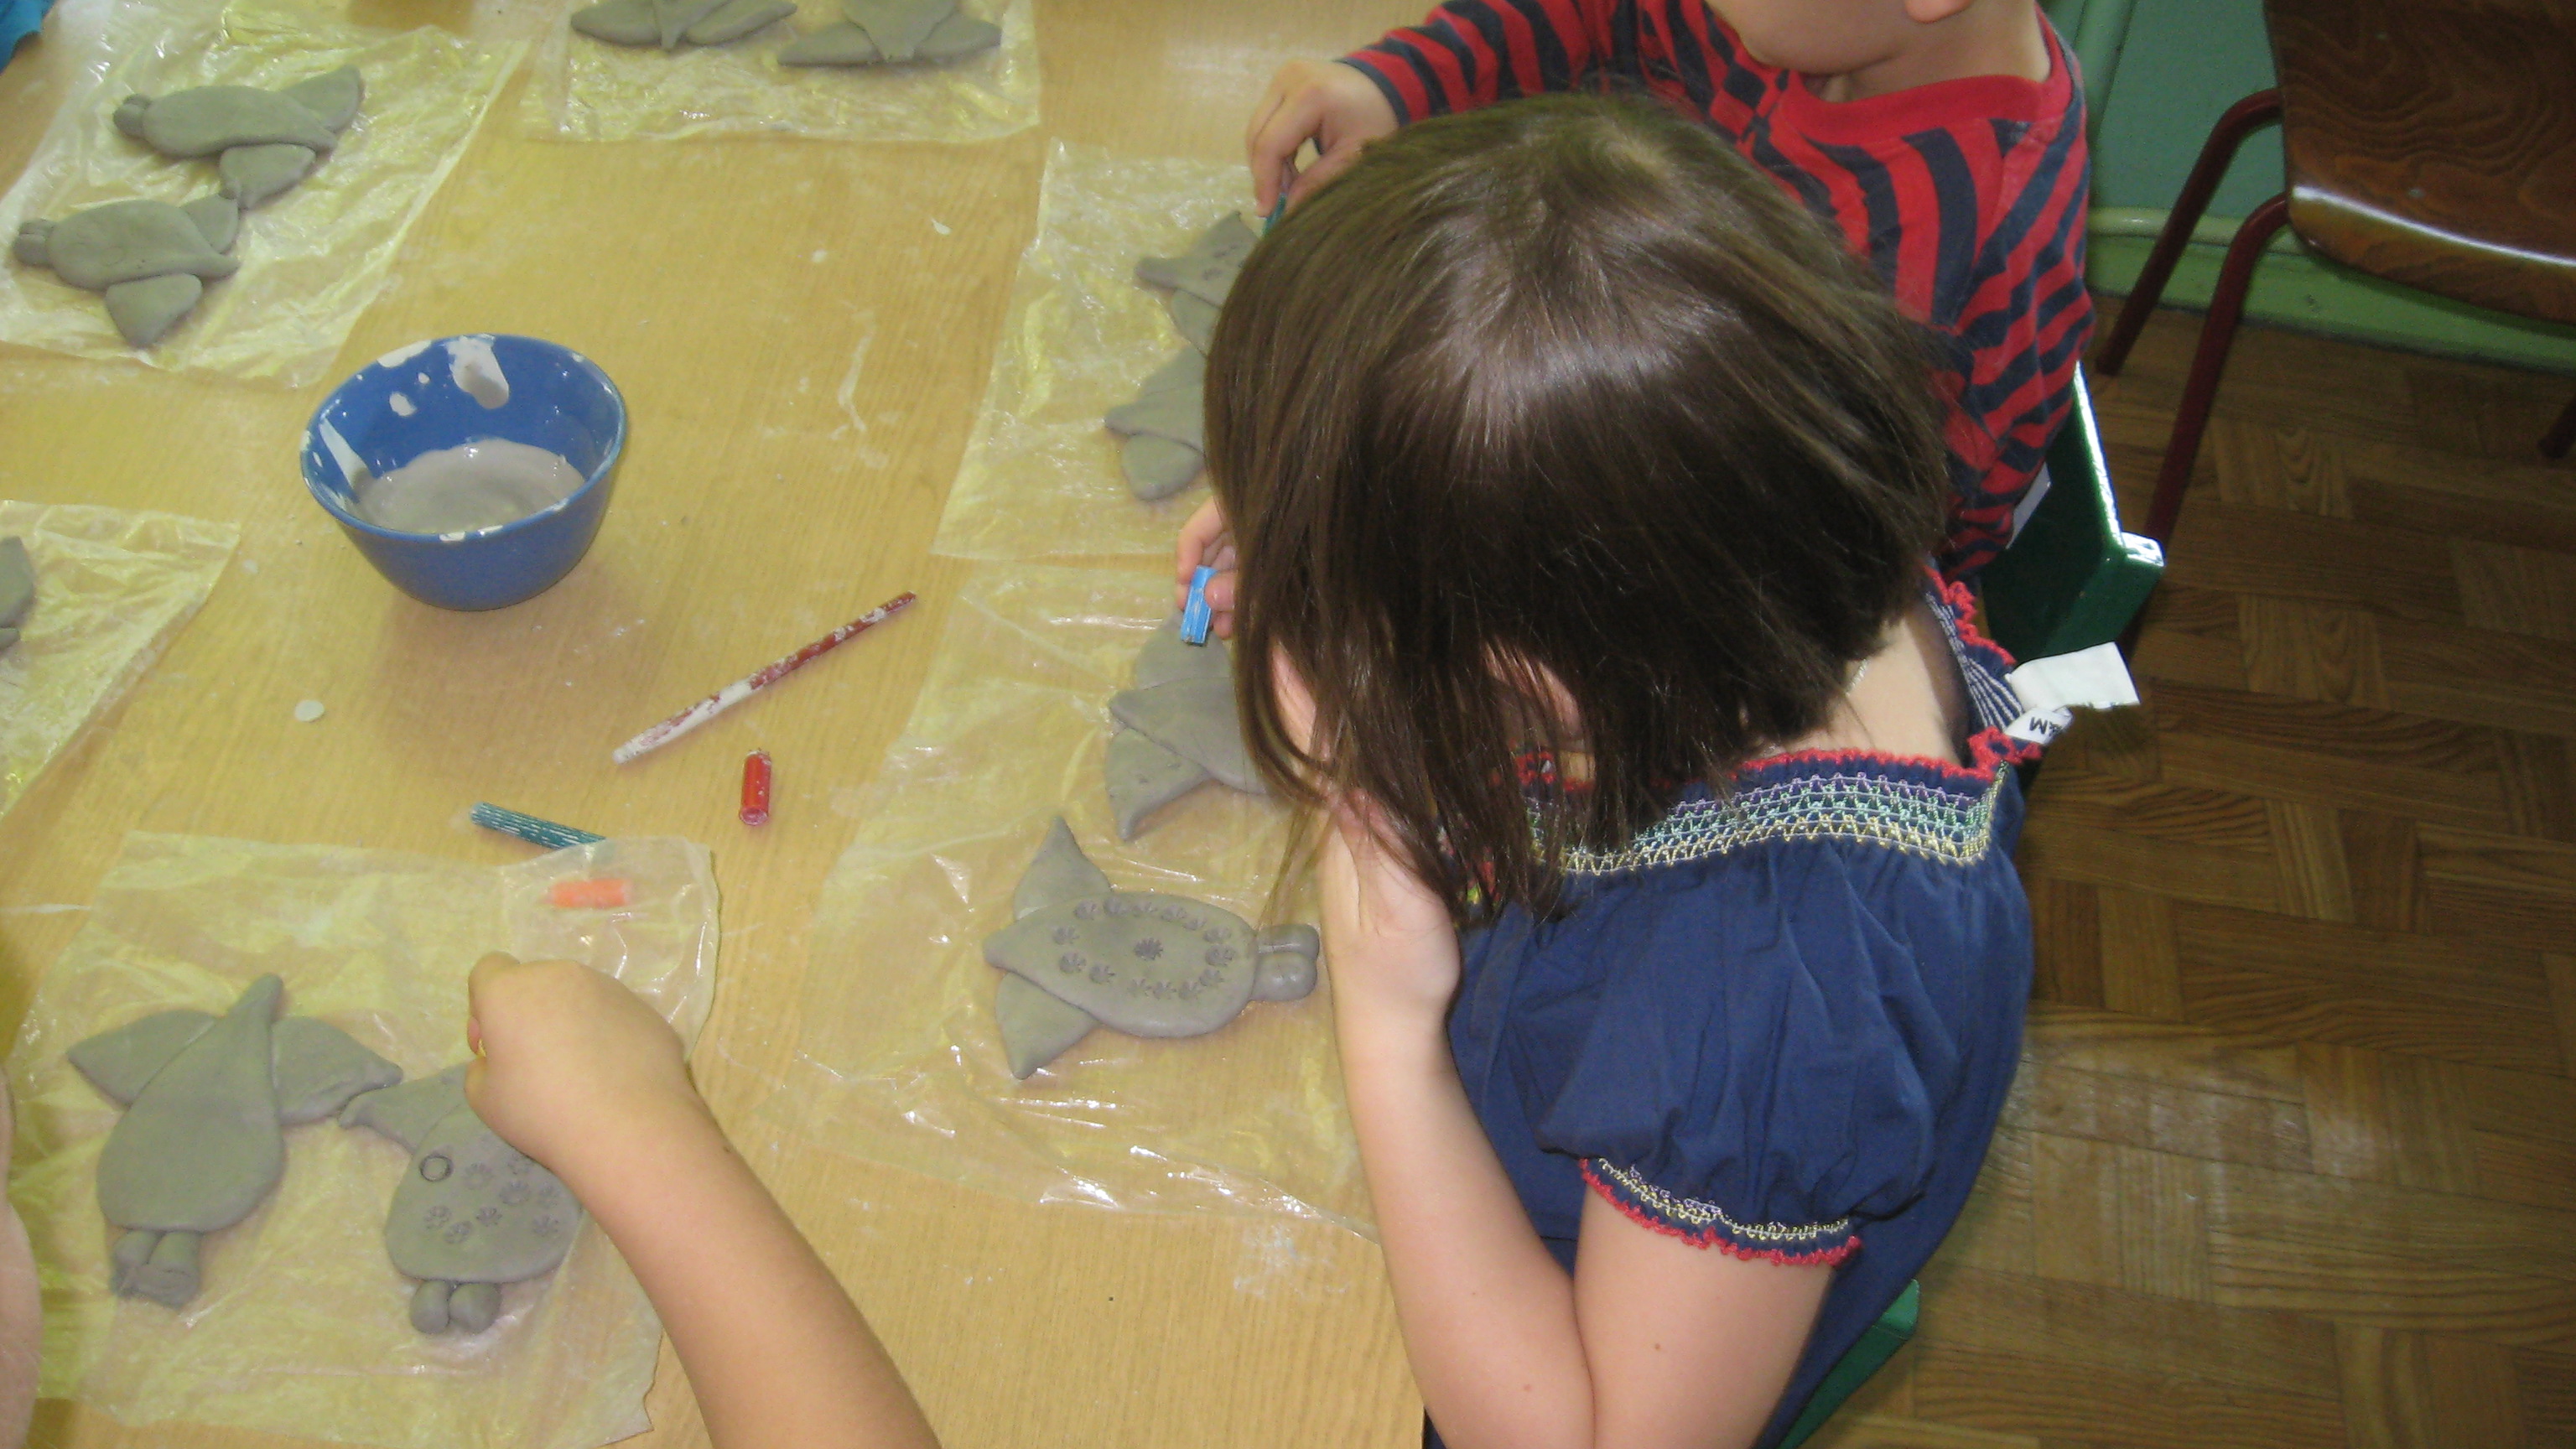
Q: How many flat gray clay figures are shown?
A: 11